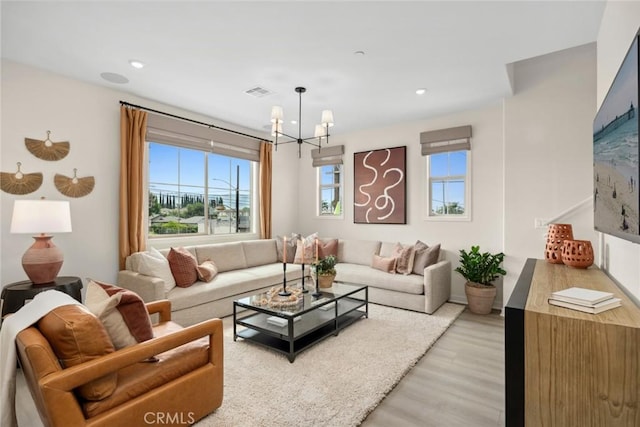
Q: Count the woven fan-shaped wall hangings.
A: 3